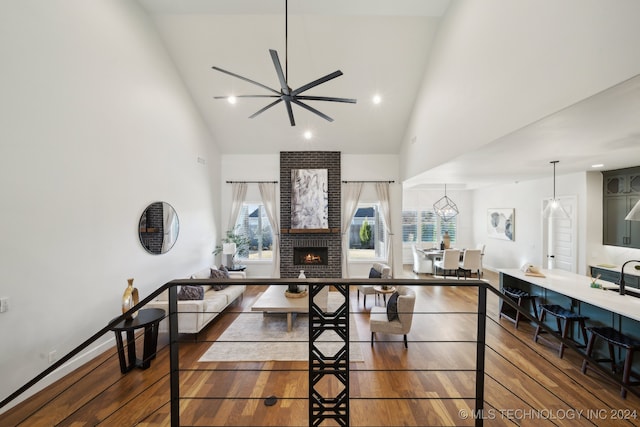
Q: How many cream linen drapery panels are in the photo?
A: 4